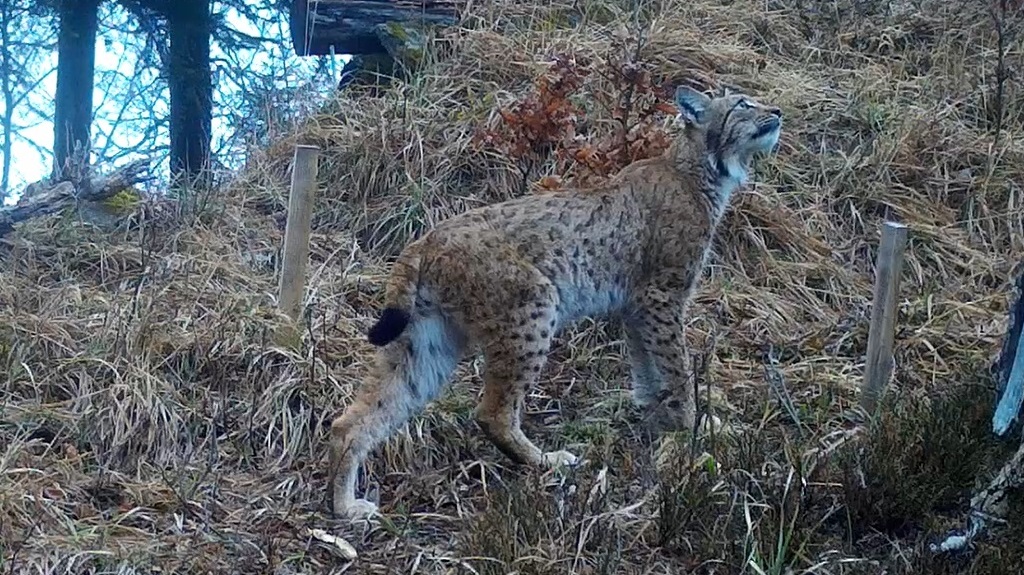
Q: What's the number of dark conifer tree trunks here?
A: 2